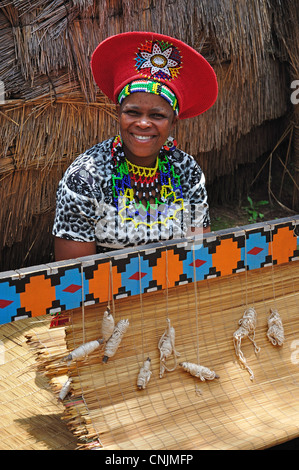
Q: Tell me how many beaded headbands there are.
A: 1